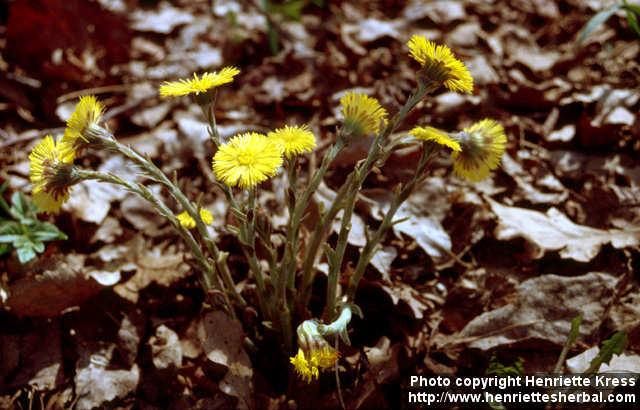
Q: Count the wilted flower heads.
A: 1